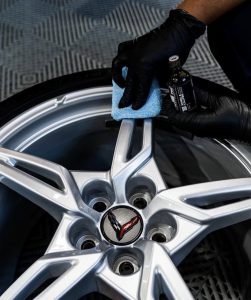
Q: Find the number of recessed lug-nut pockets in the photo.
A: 5